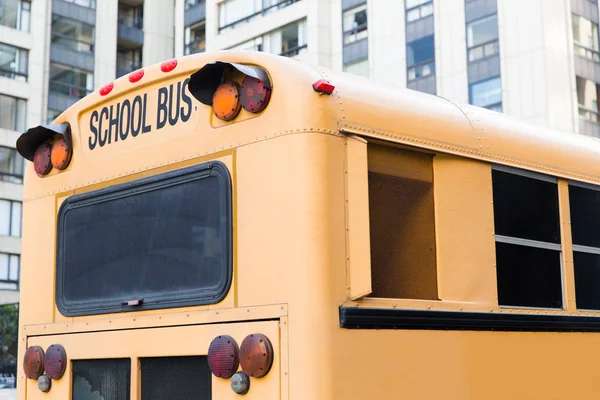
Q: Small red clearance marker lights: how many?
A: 4